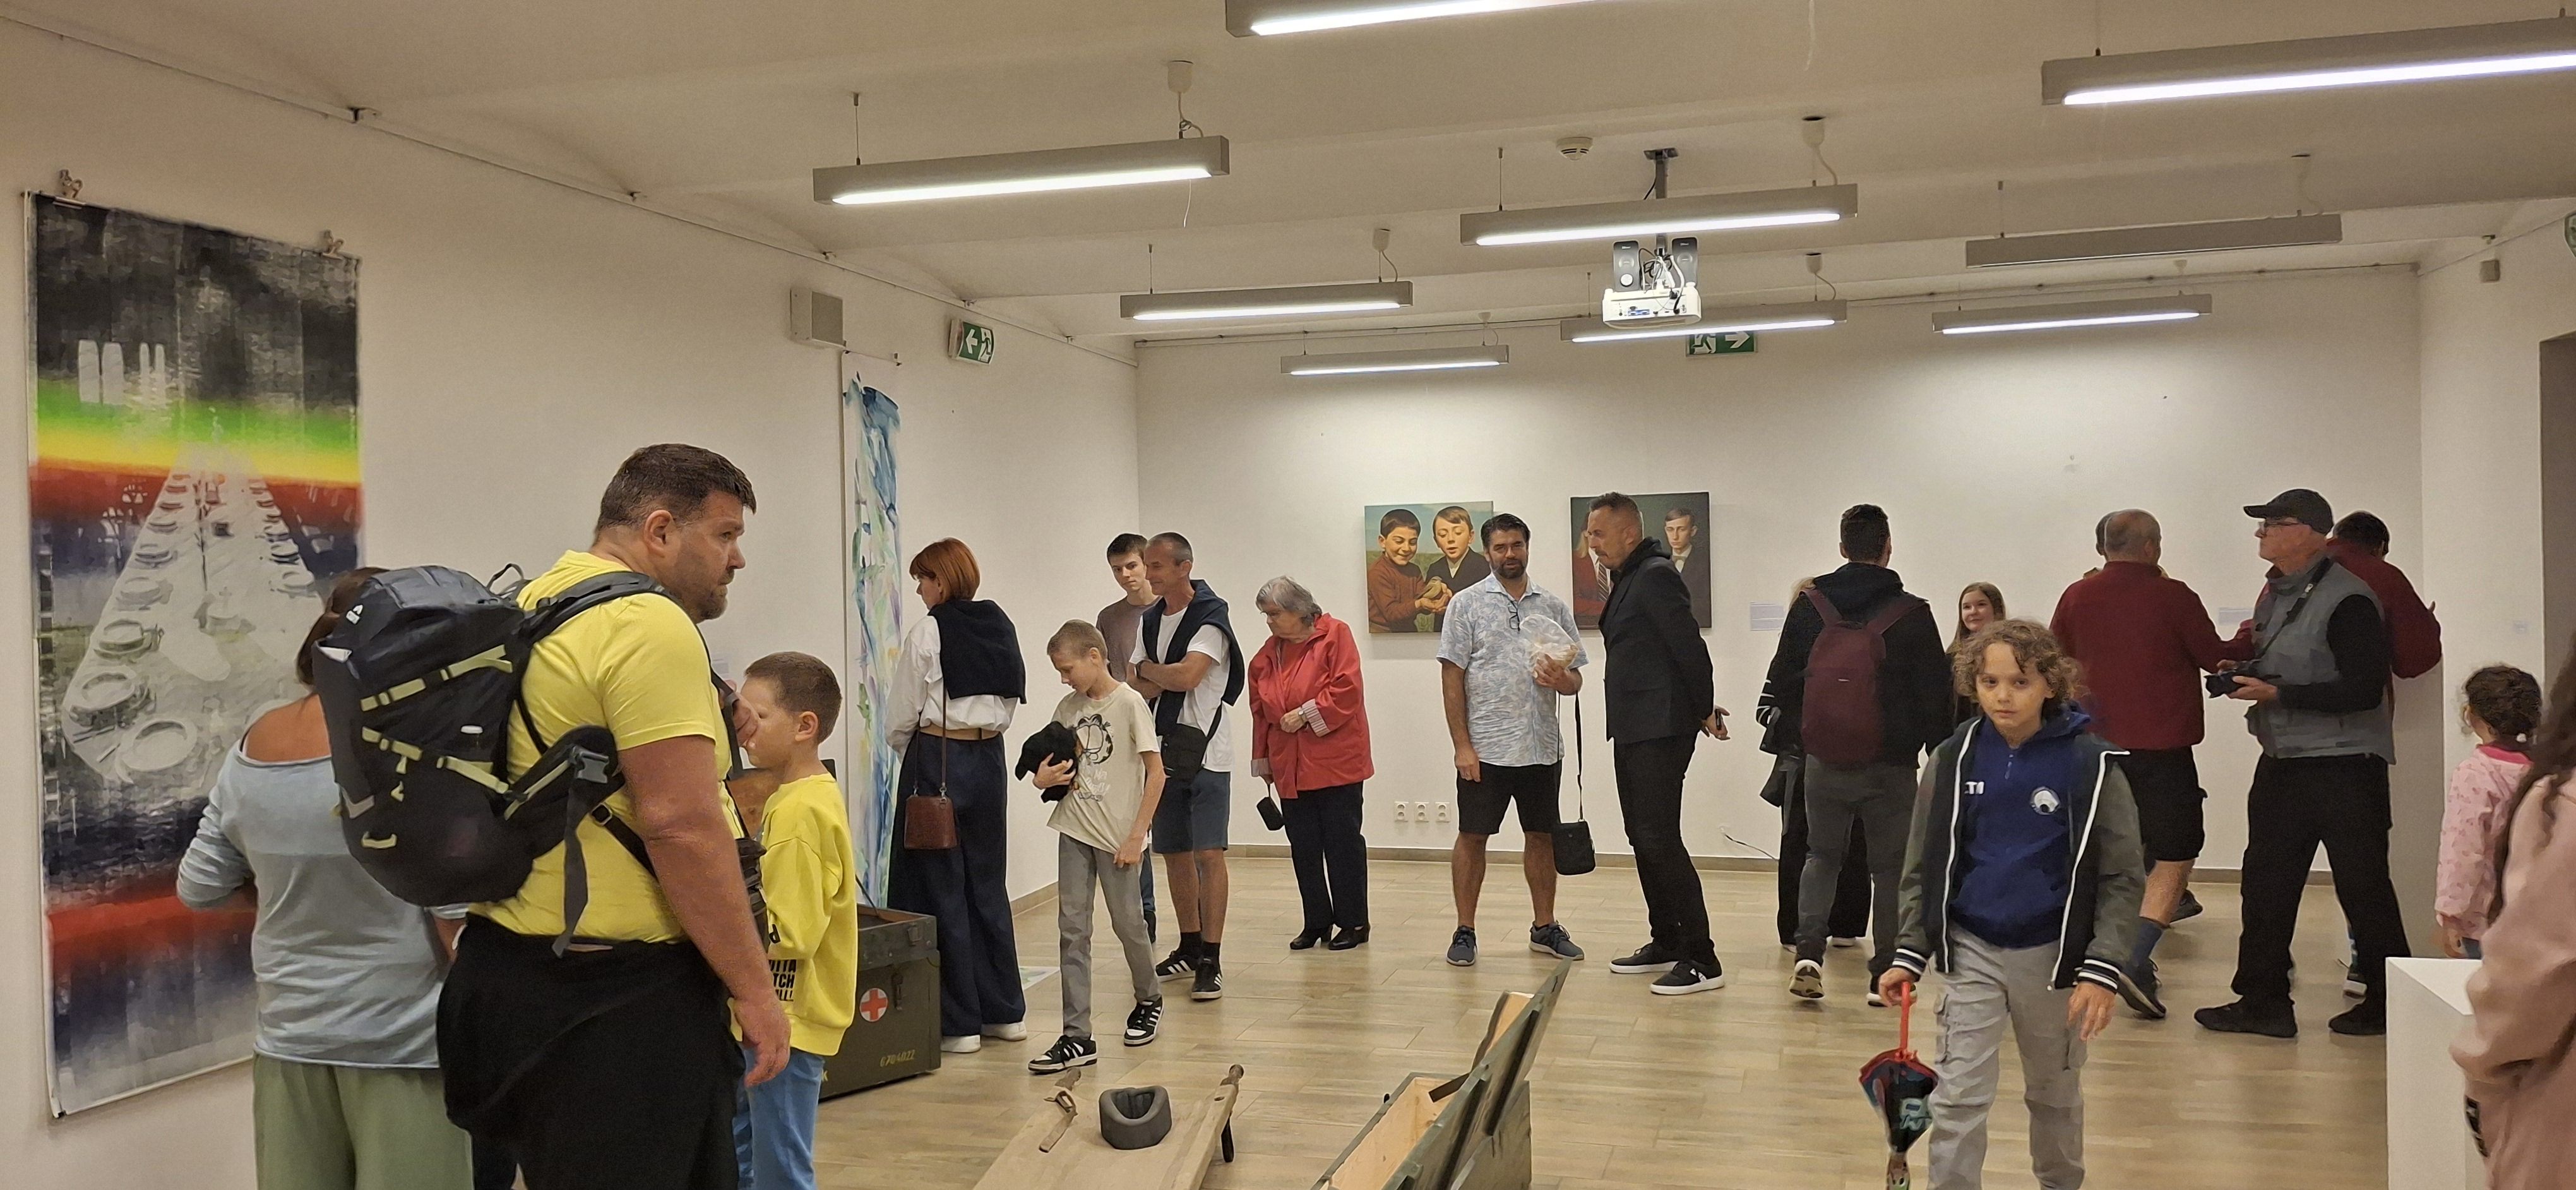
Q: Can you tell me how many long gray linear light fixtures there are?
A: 9